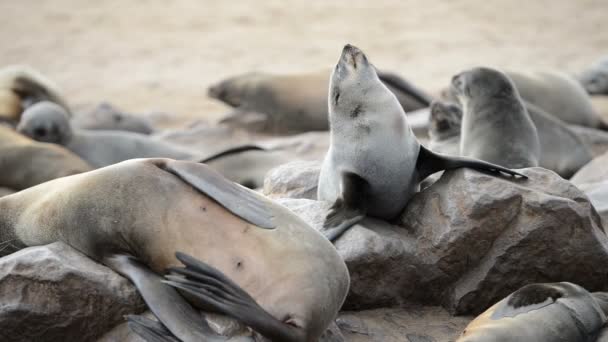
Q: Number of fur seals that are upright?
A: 2